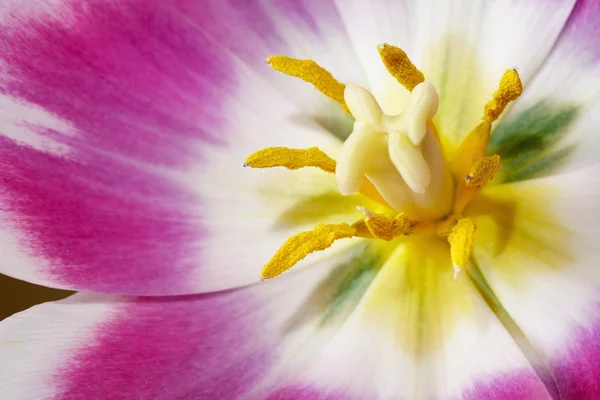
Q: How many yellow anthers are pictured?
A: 8